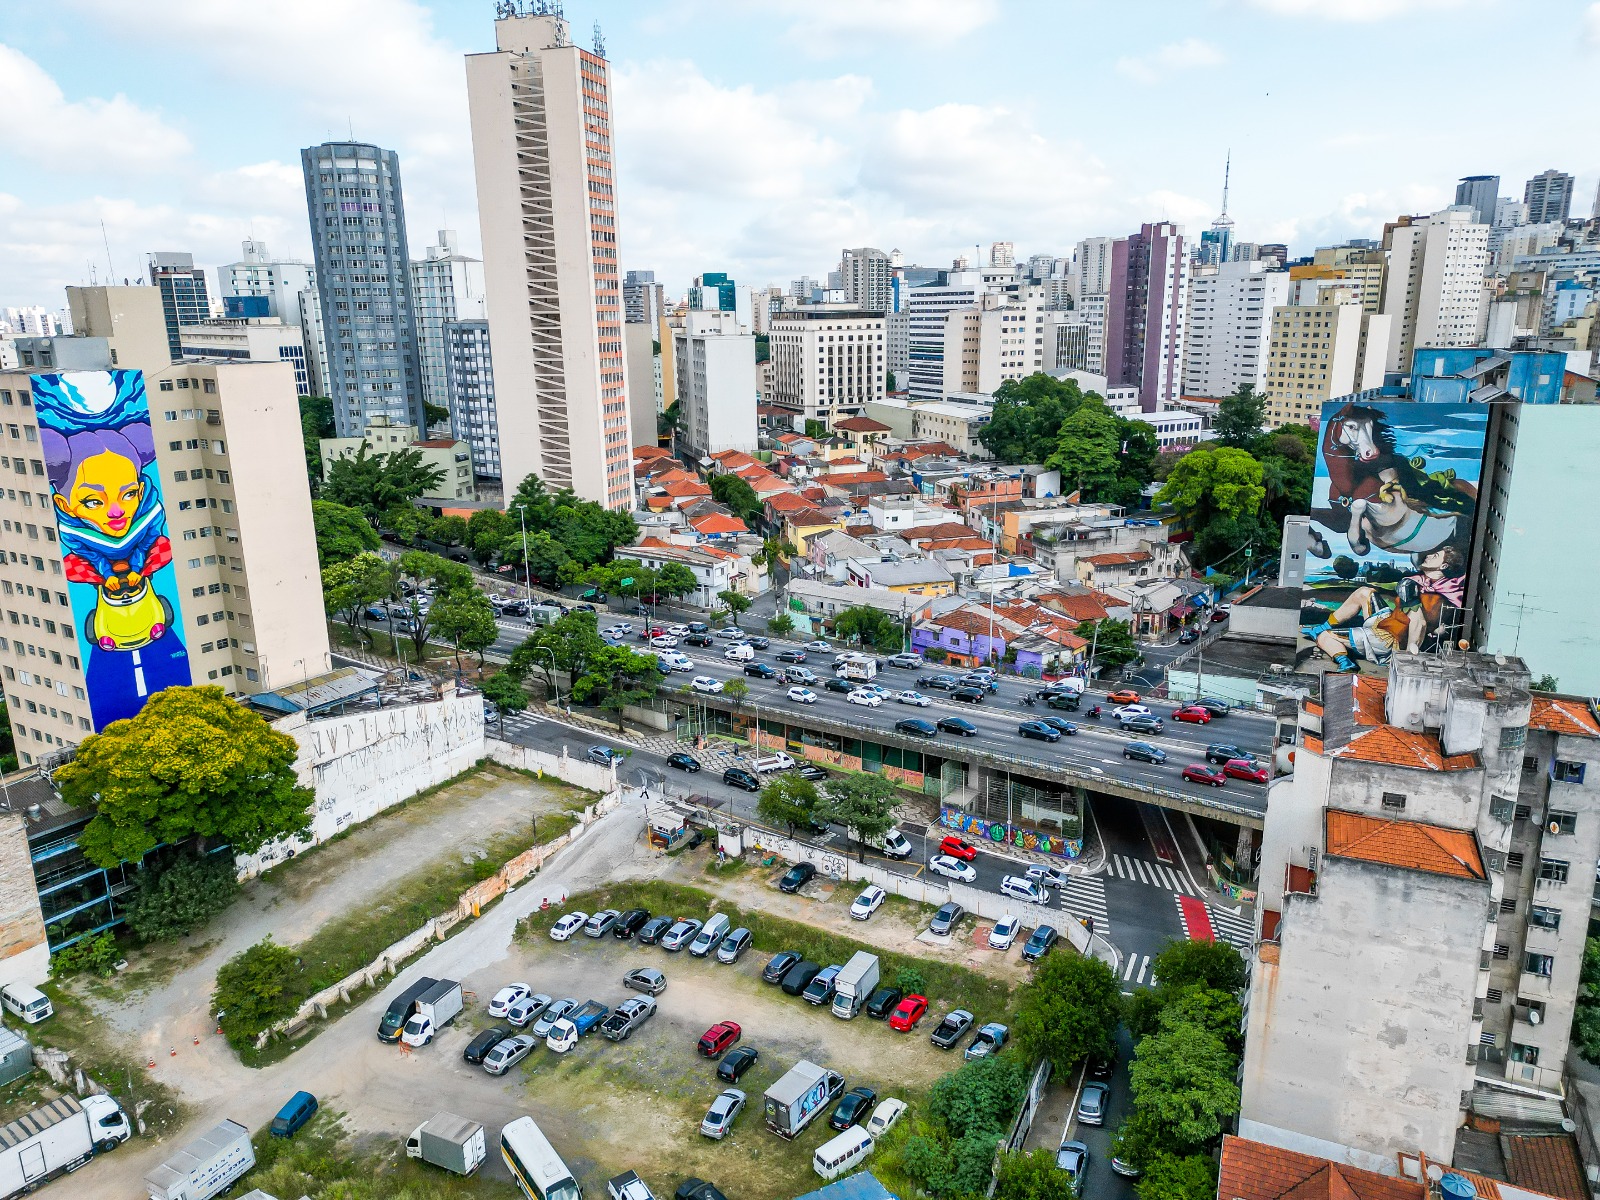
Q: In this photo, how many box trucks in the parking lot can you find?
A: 6